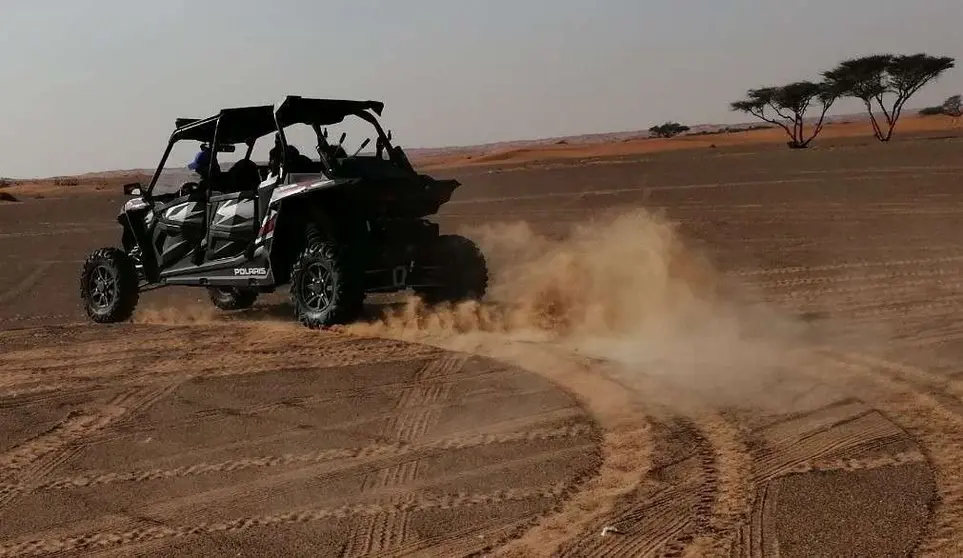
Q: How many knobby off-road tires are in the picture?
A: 4